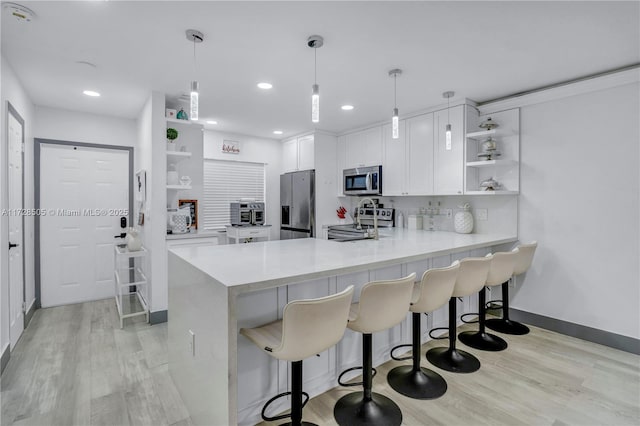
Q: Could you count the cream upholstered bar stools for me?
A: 6